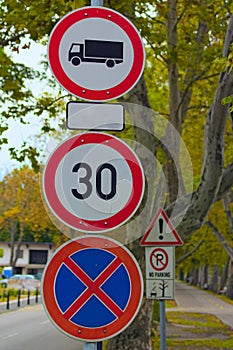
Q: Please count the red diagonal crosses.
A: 1